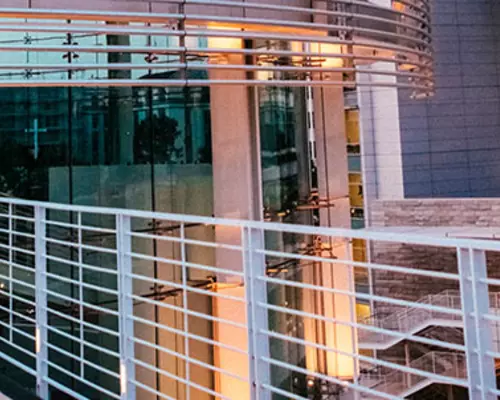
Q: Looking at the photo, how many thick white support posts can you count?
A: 4